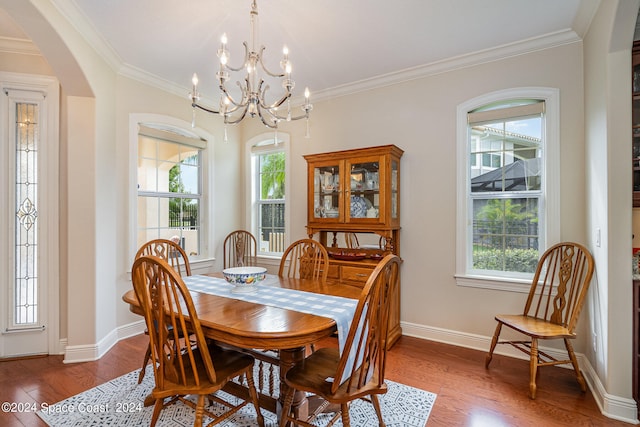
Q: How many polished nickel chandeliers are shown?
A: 1